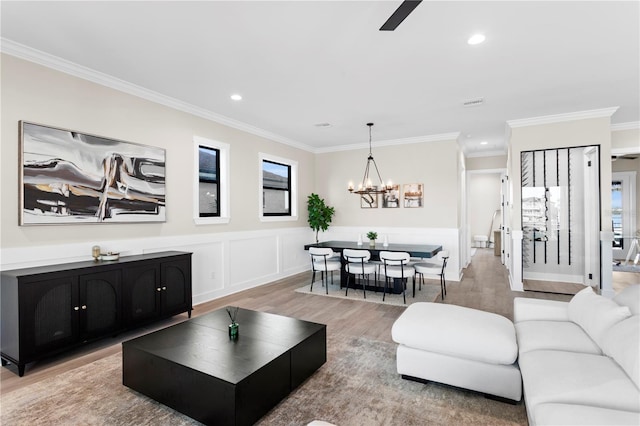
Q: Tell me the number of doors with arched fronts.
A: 4